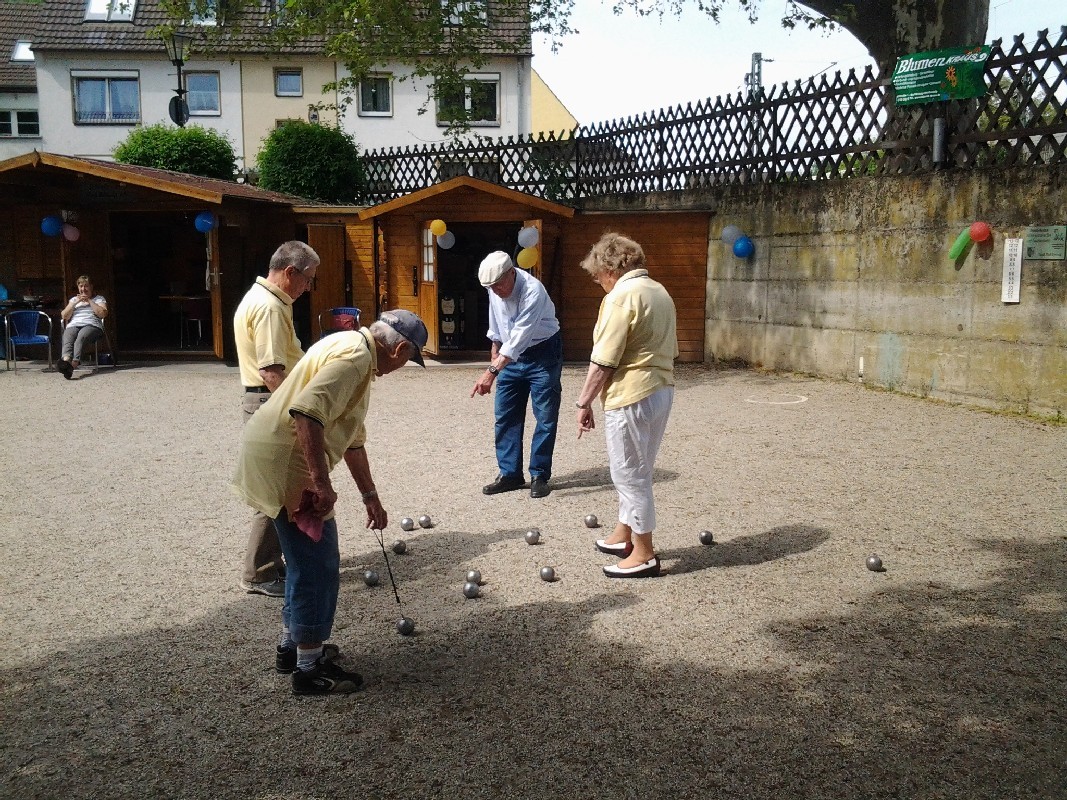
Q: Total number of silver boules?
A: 12